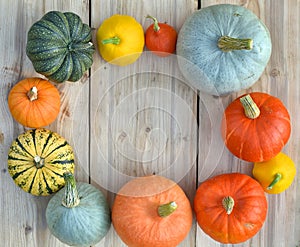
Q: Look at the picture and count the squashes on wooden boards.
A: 11